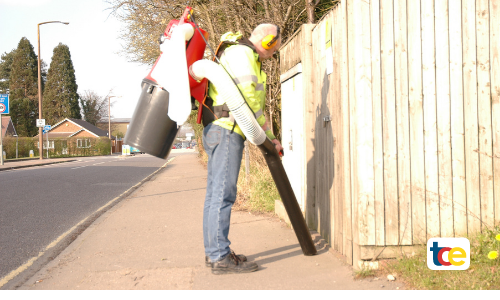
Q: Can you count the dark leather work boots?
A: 2